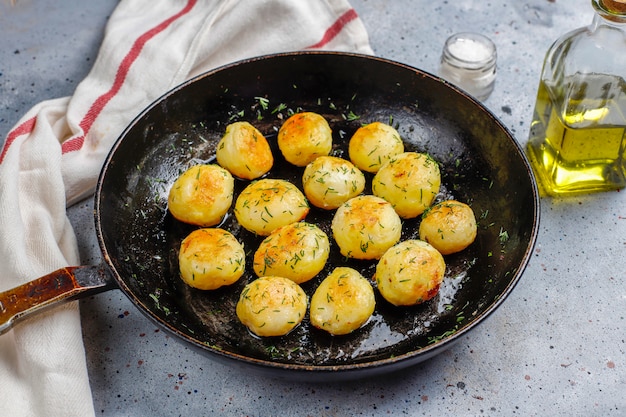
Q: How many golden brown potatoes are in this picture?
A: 14